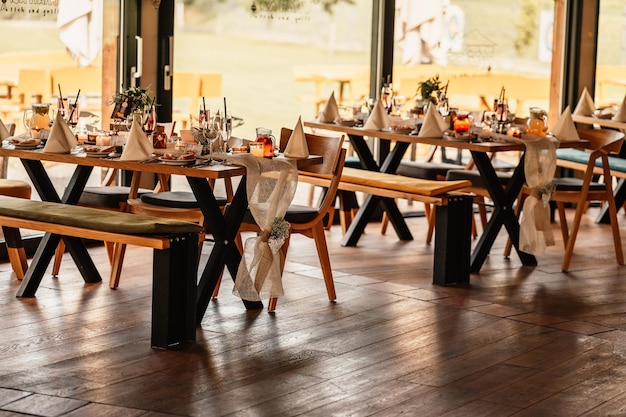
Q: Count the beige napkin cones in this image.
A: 10